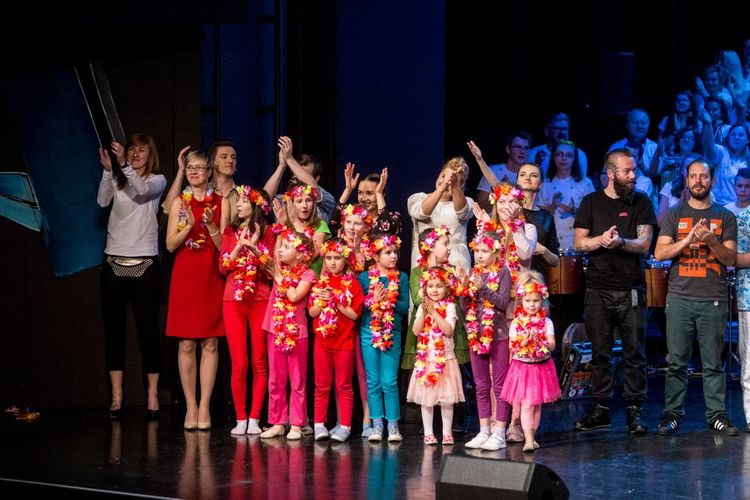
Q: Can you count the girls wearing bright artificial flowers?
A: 11